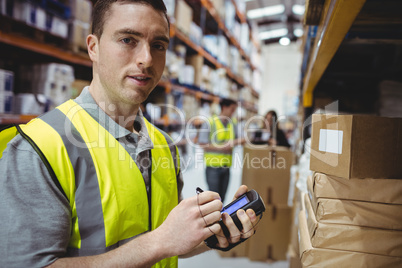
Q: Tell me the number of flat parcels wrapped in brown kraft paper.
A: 4